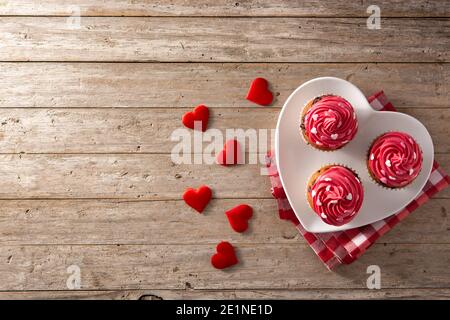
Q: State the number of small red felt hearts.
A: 6